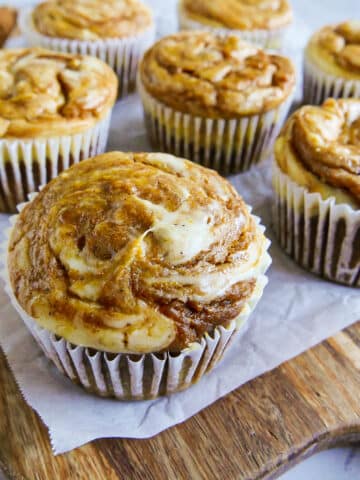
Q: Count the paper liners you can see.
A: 7